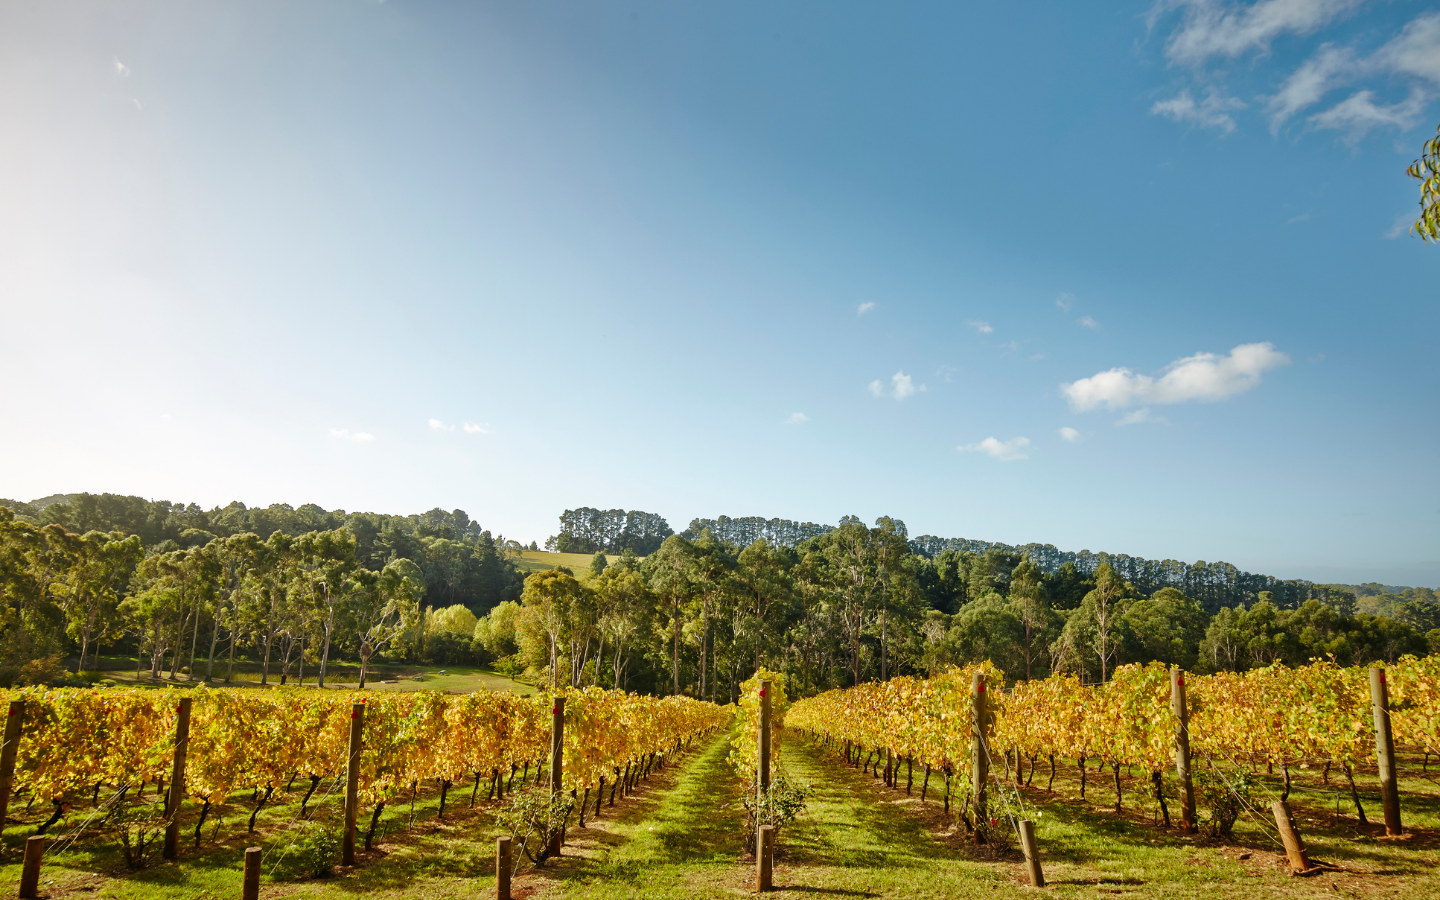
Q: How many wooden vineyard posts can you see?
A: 14